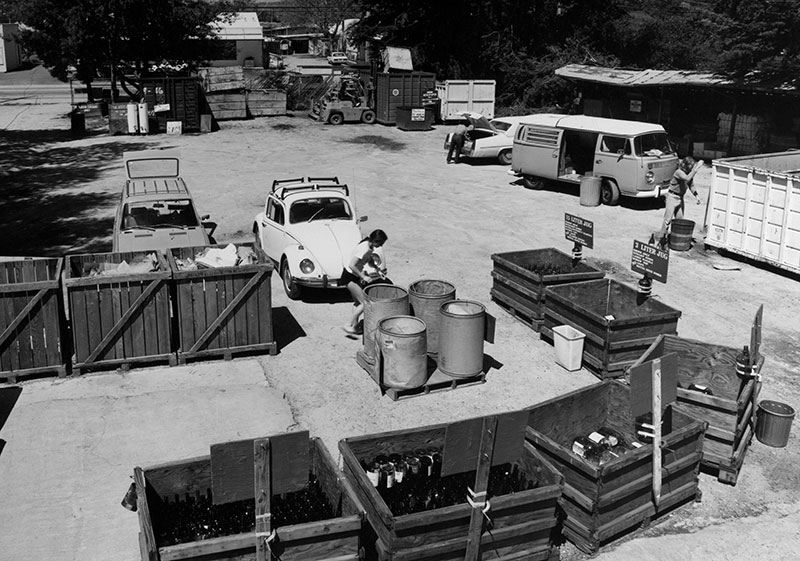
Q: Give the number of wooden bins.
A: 9